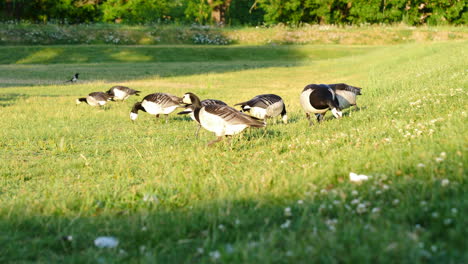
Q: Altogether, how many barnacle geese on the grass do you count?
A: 8